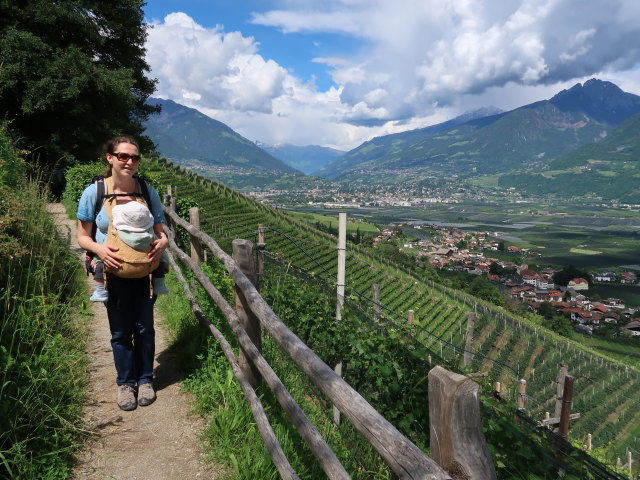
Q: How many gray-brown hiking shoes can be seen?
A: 2